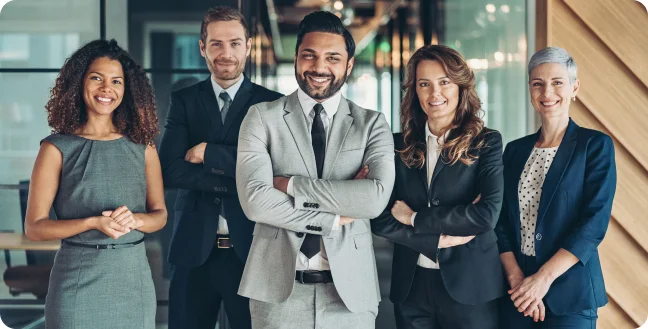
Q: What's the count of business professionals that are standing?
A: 5